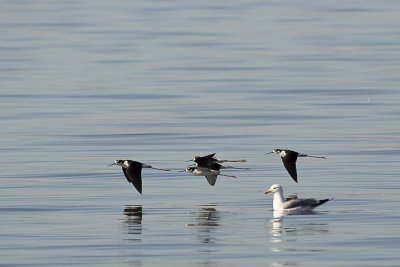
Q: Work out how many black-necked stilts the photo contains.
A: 5